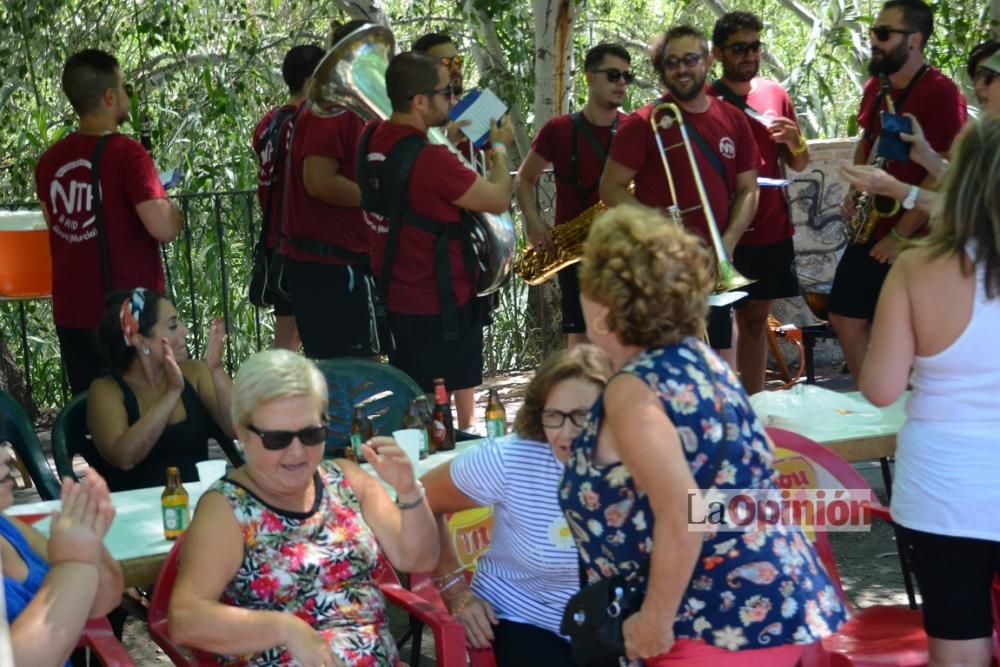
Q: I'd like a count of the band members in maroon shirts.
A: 9